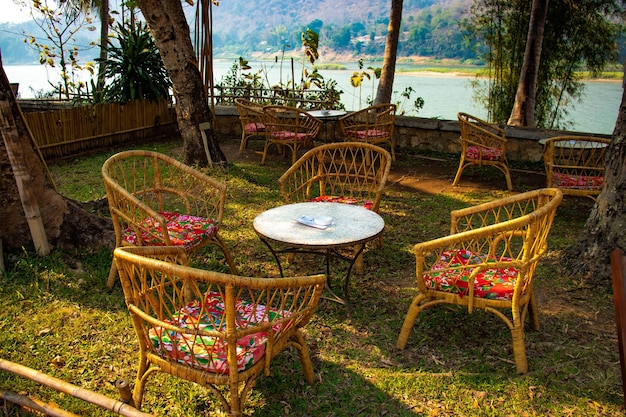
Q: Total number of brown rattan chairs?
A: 9